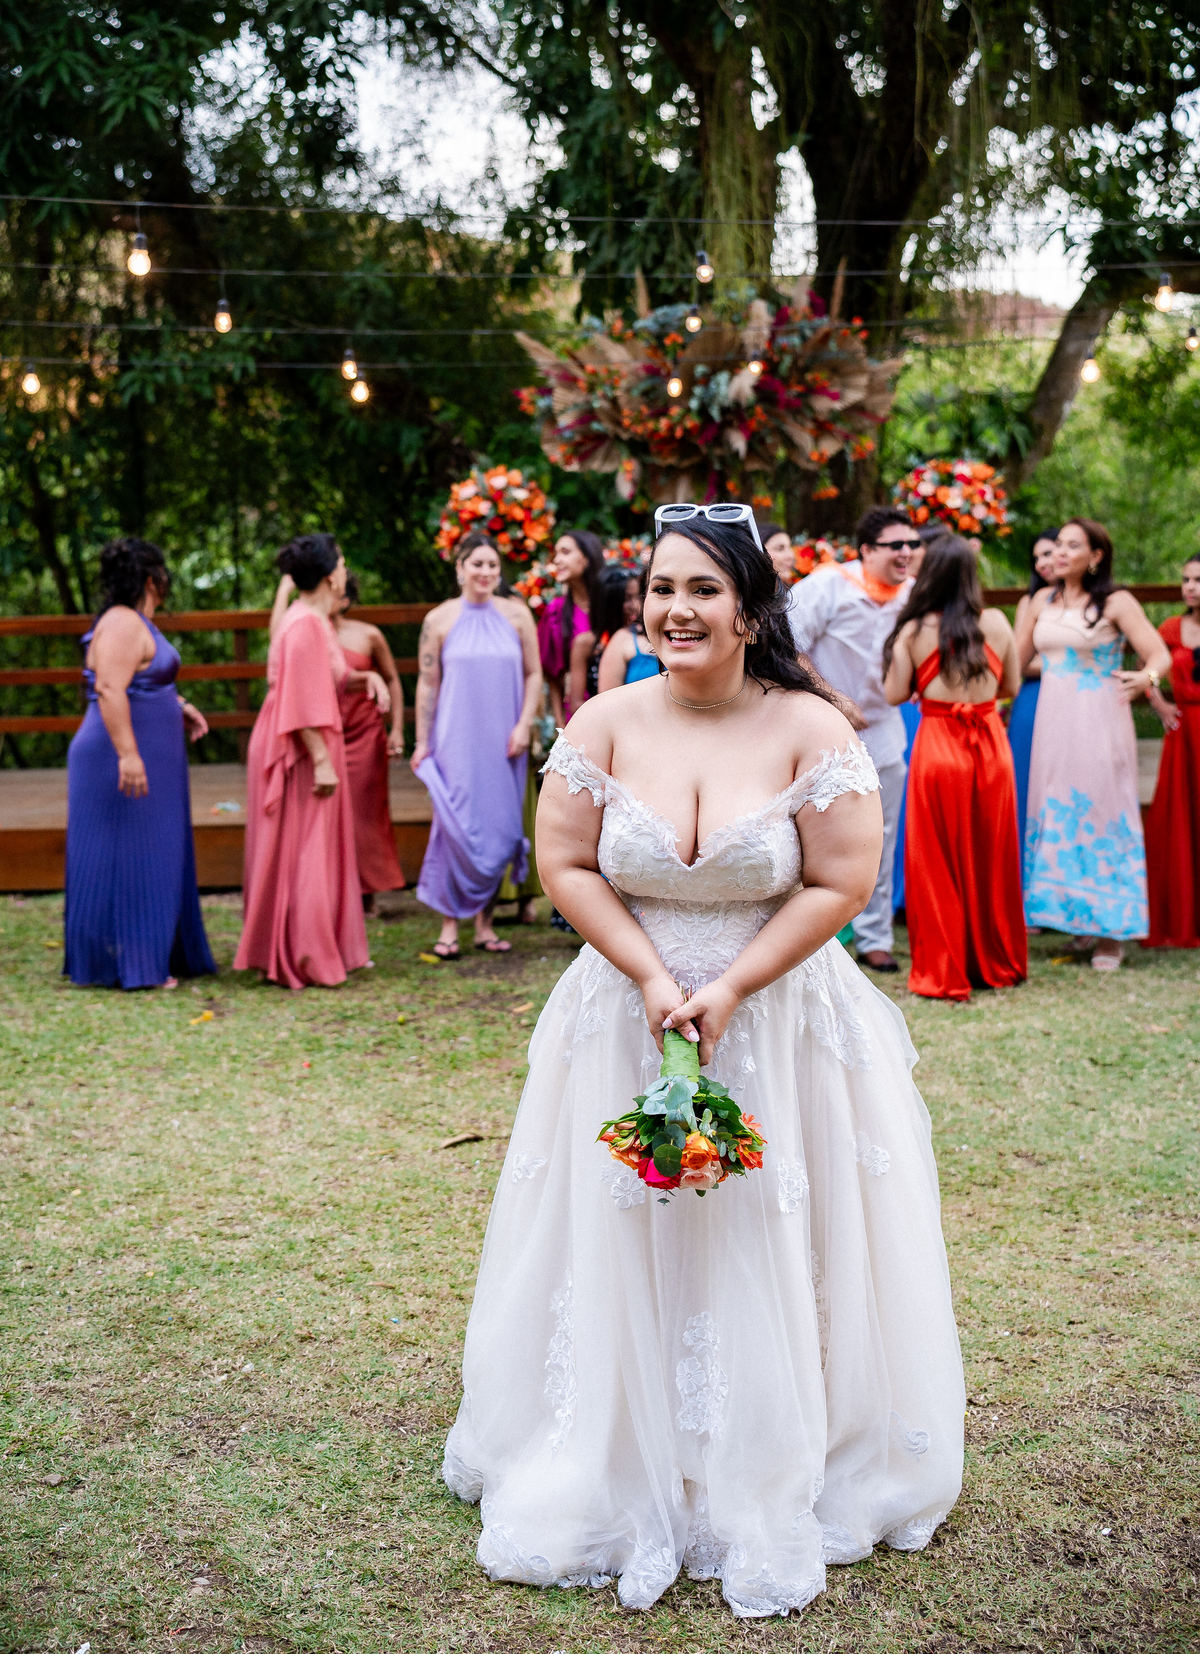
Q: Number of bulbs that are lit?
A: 12